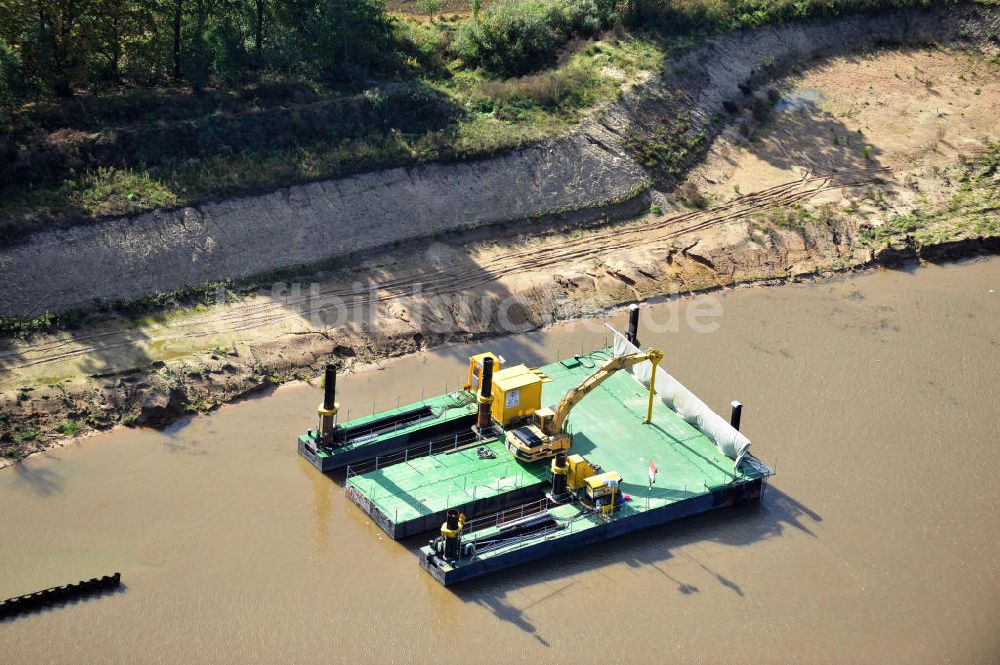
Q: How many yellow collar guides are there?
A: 4